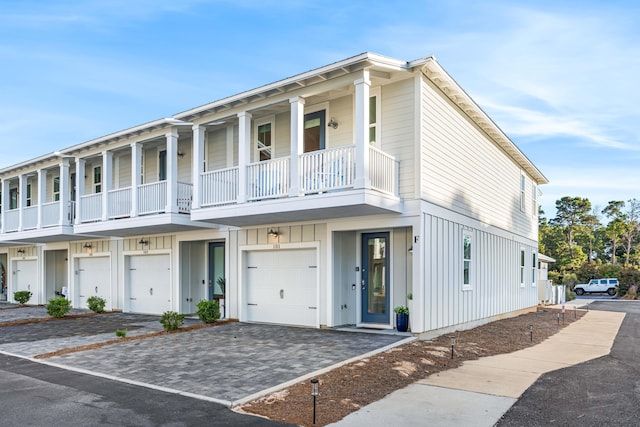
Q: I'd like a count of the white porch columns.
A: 12